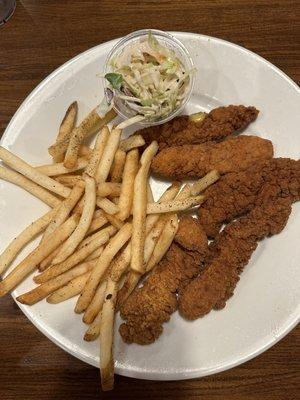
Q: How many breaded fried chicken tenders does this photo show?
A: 5